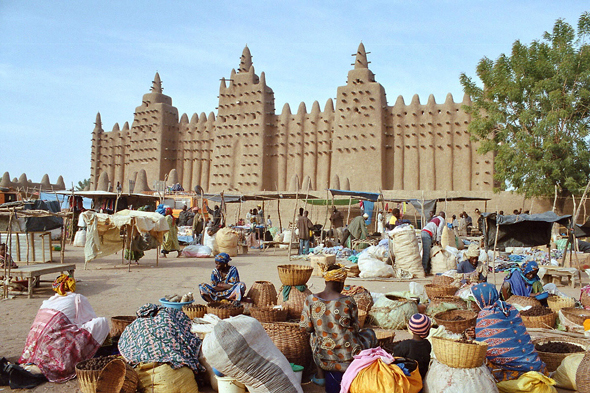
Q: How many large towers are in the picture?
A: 3